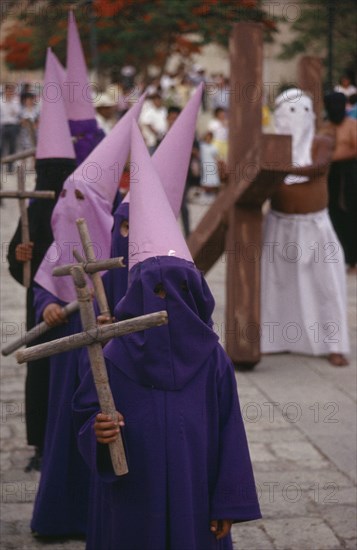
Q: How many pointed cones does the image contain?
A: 5